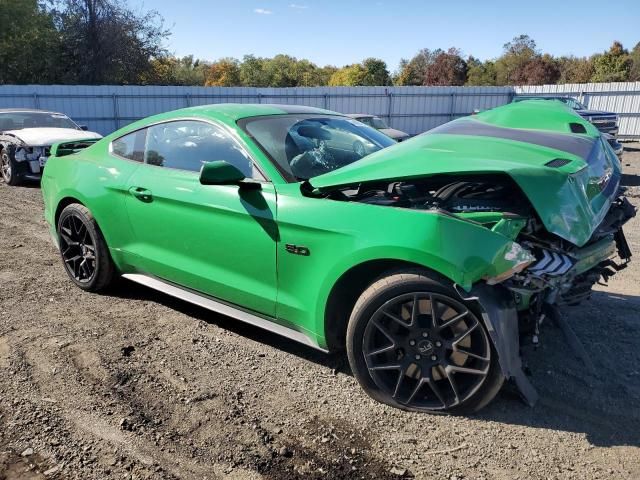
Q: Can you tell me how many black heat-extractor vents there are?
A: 2